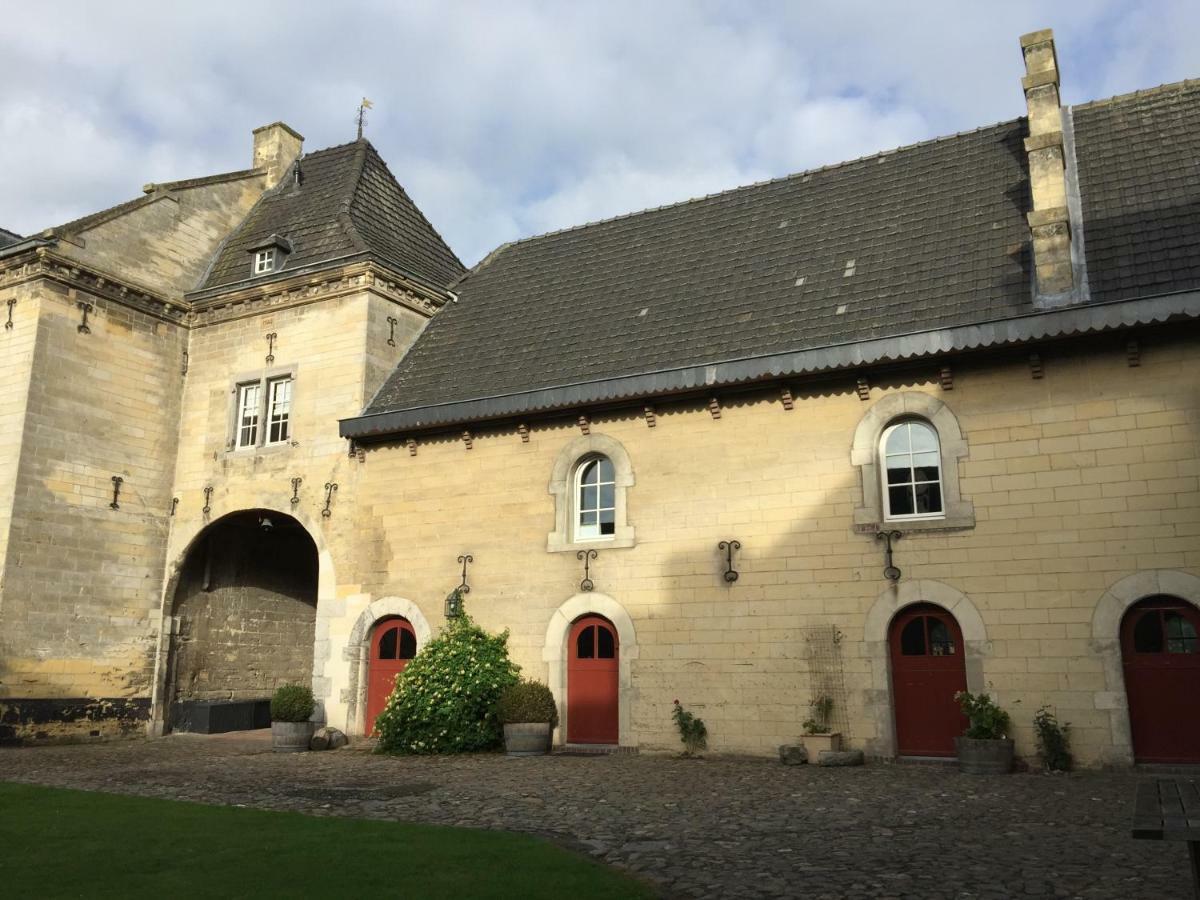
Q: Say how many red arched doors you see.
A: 4